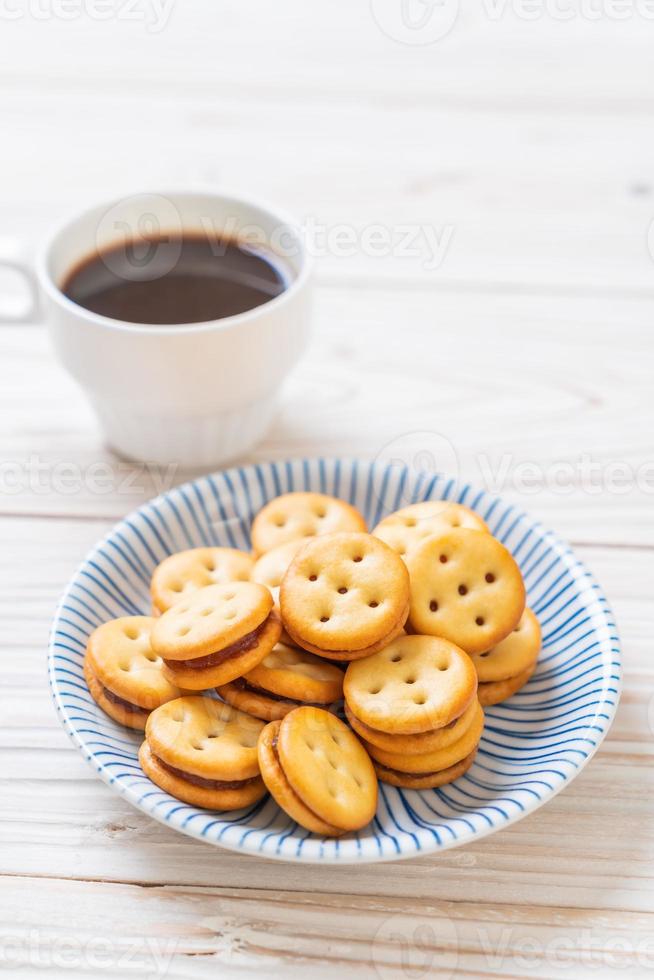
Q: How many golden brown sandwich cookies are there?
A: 14